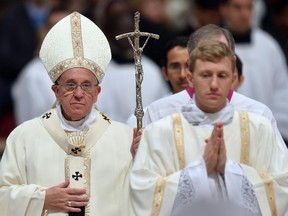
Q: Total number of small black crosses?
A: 4